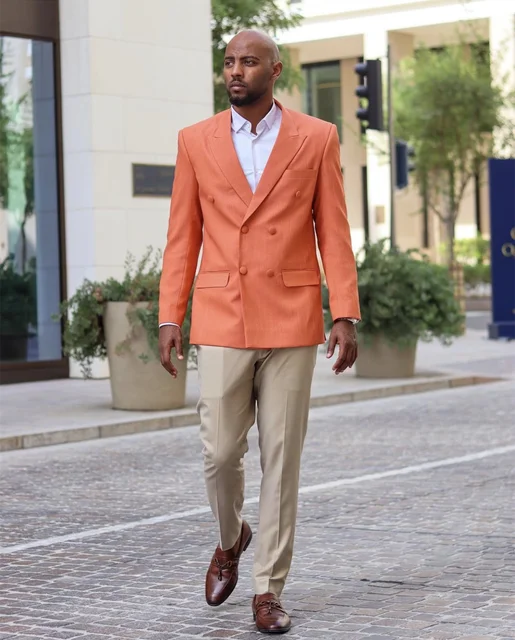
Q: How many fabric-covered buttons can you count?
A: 6